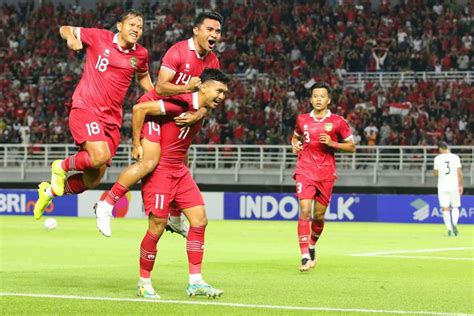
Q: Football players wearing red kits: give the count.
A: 4